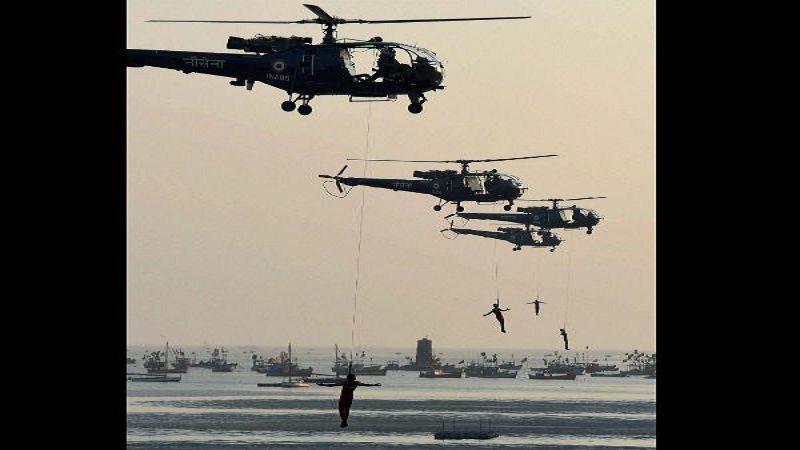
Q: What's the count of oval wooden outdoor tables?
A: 0